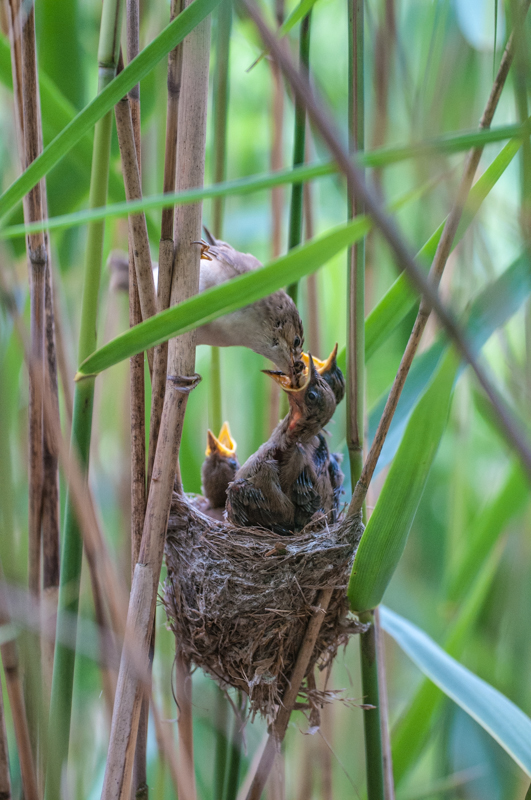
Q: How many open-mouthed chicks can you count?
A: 3